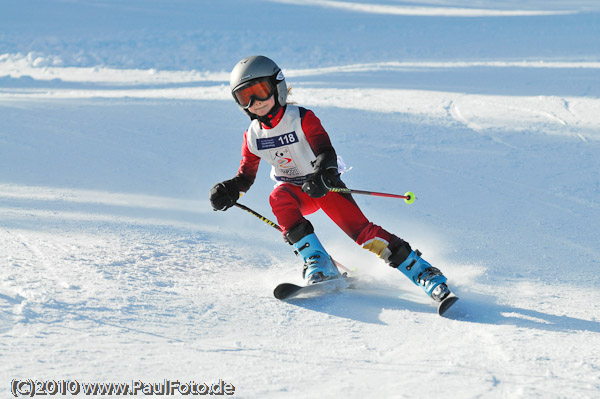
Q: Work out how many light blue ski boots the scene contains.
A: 2